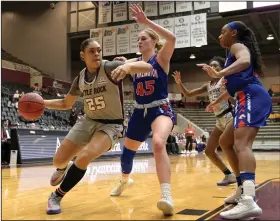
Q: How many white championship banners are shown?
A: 15